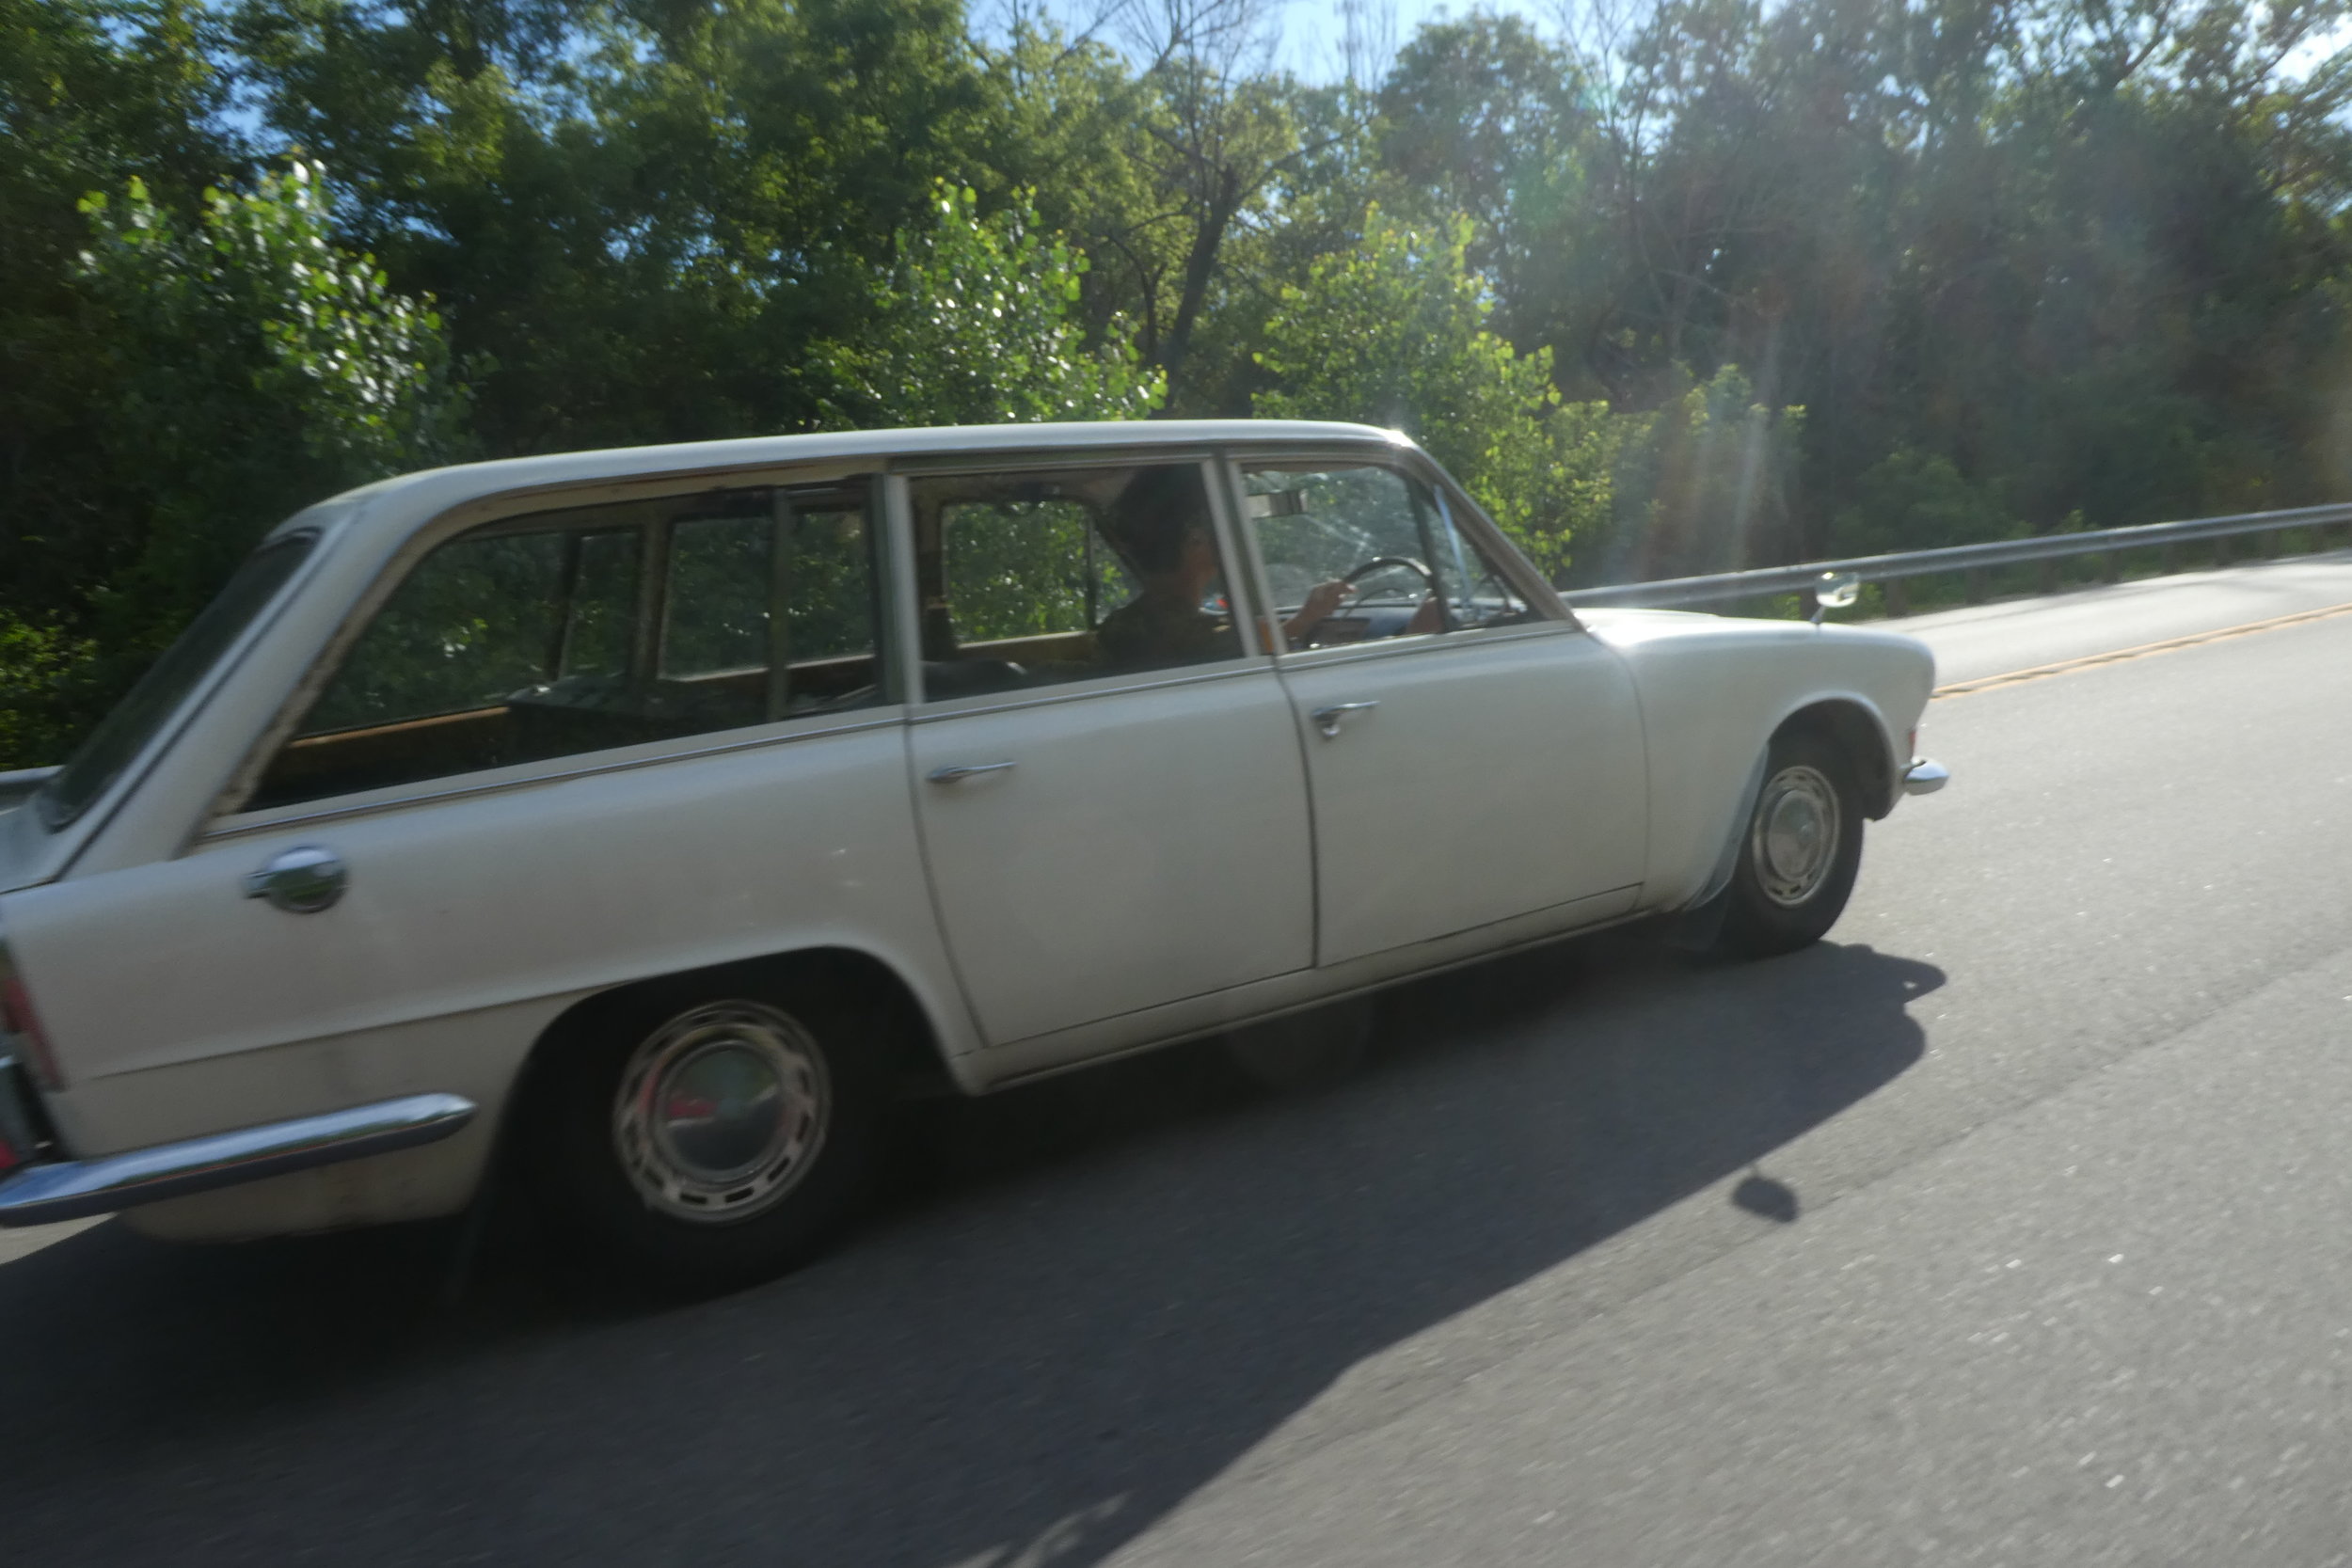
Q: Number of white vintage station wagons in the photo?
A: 1